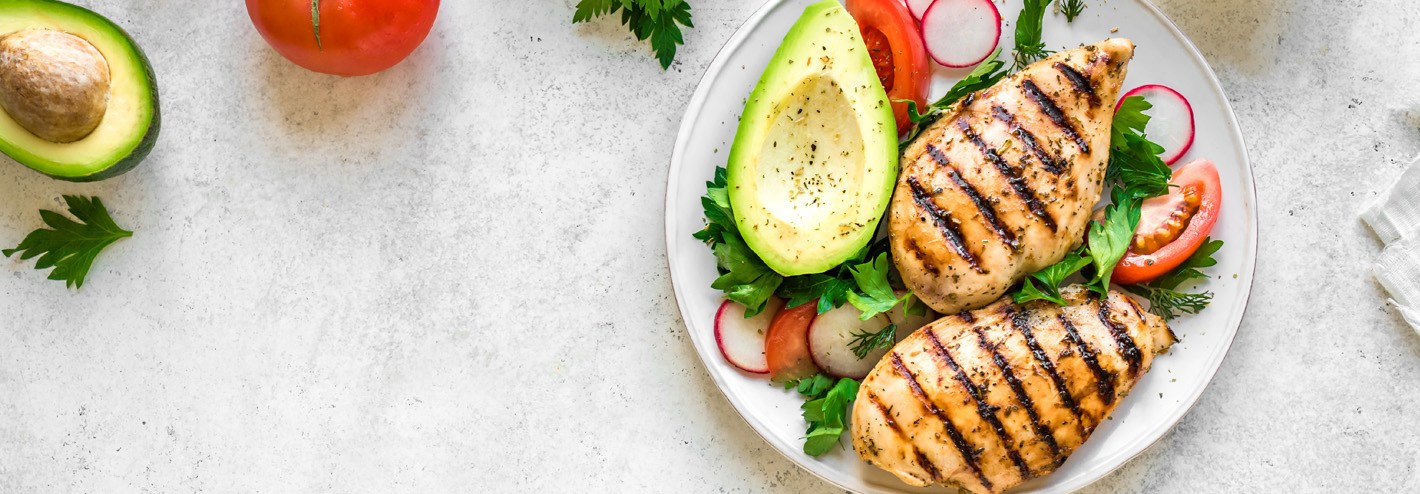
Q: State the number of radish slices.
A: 6